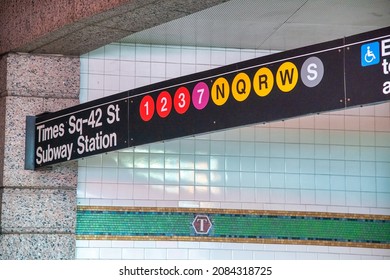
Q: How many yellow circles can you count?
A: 4